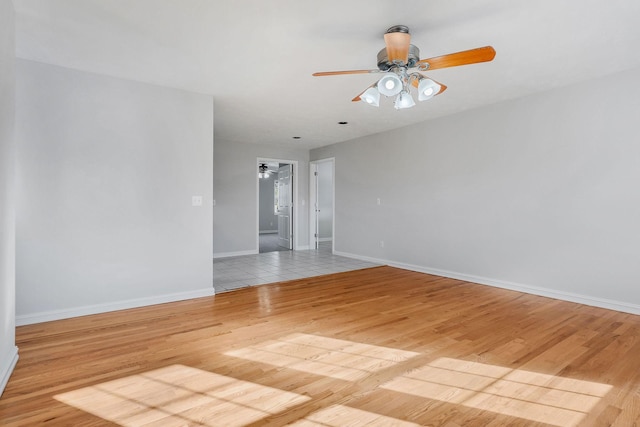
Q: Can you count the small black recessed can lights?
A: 2